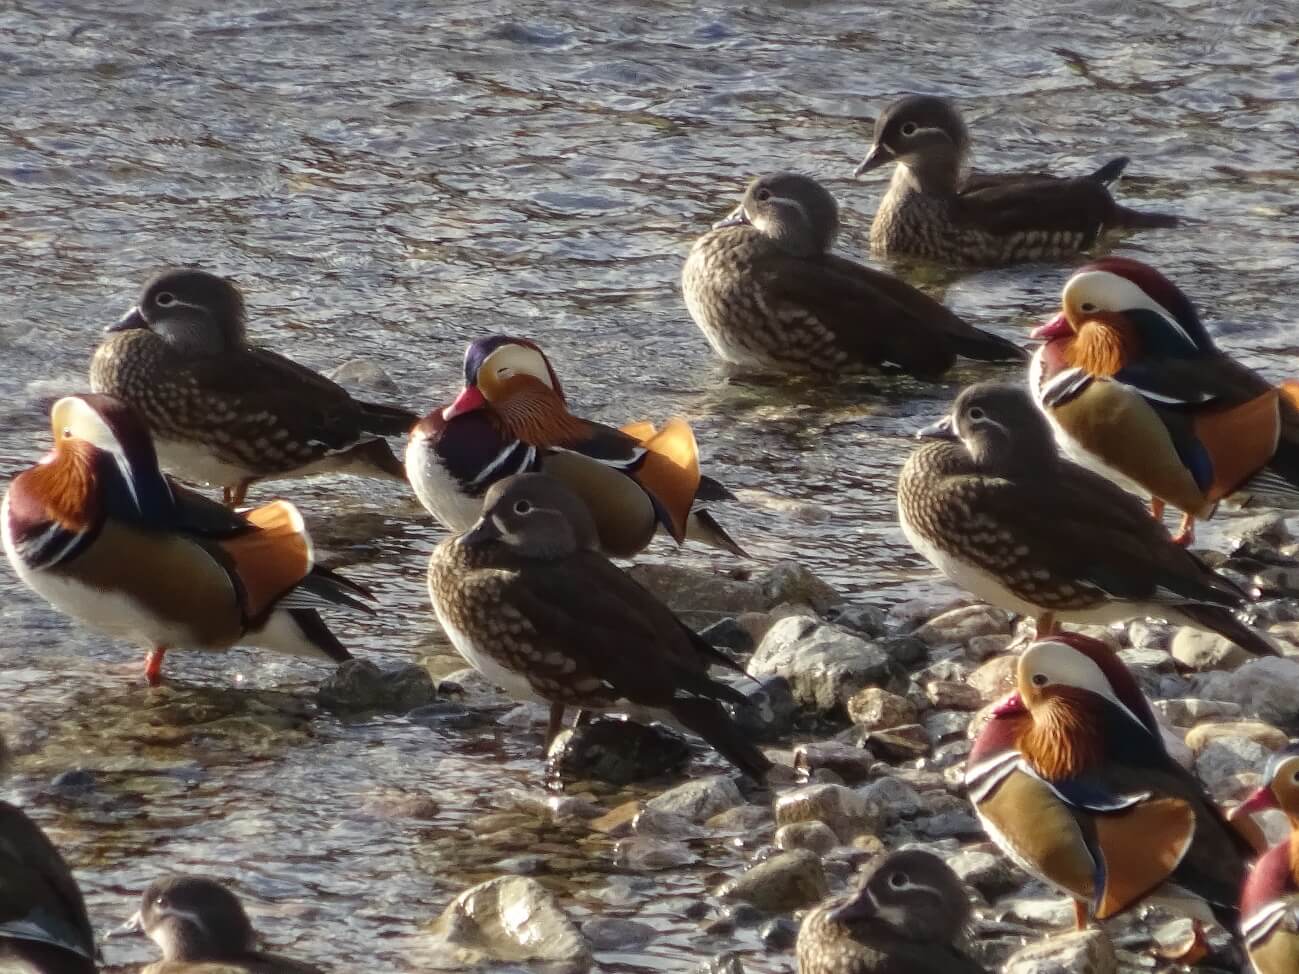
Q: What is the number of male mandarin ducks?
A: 5